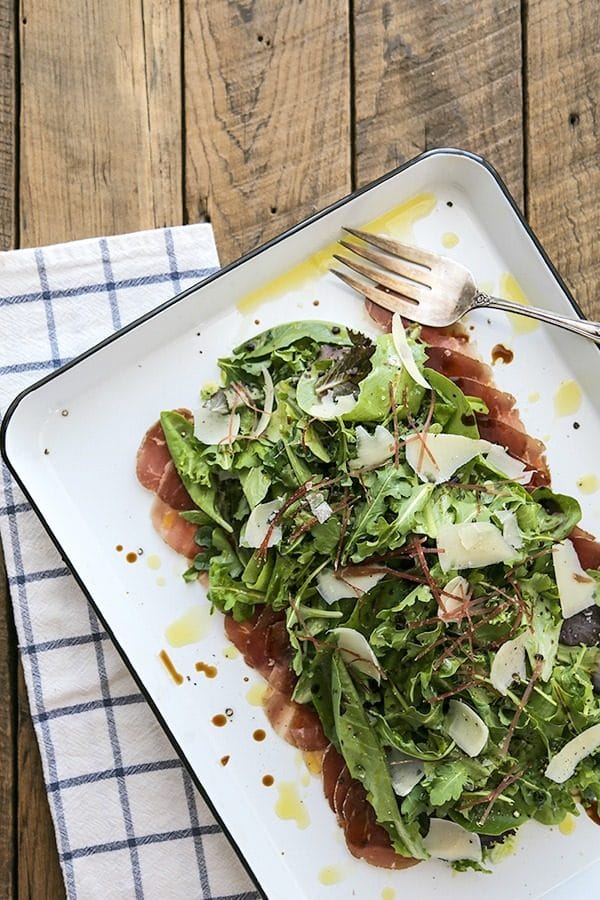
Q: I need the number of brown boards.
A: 5